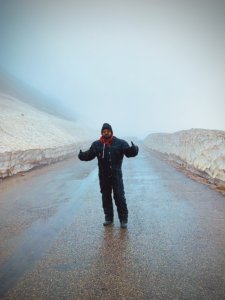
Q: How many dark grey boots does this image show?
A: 2